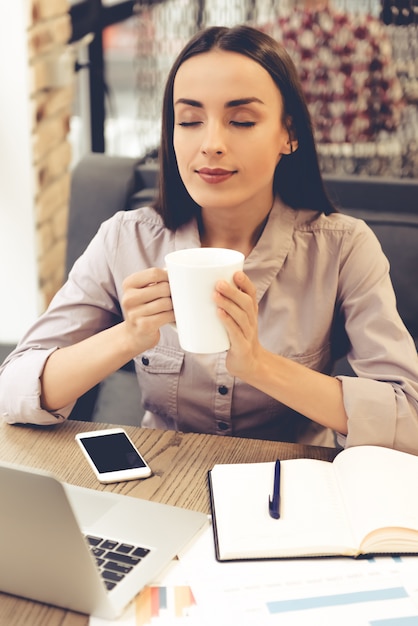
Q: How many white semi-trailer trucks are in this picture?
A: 0